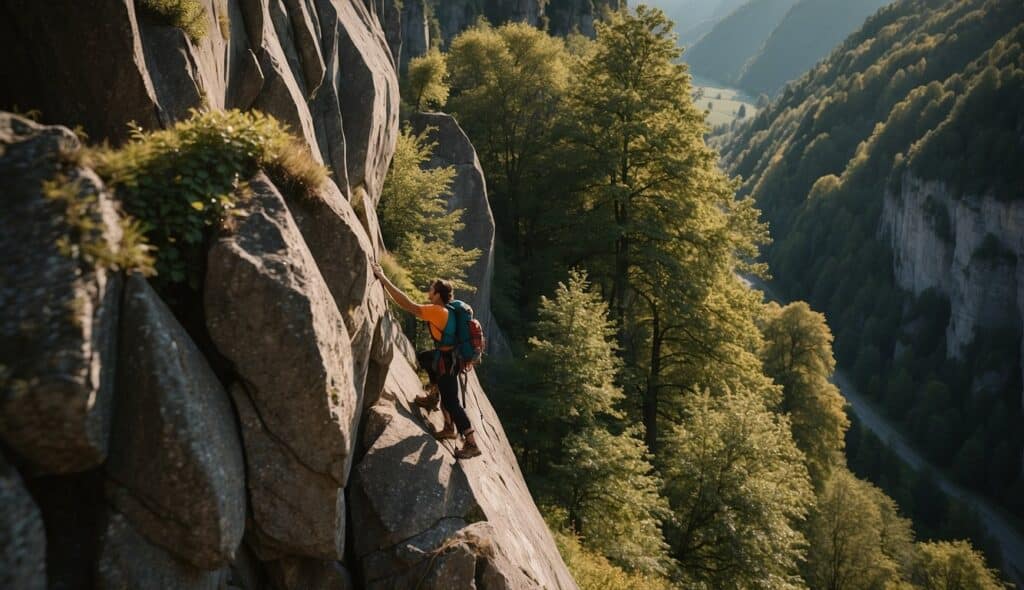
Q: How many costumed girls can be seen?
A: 0